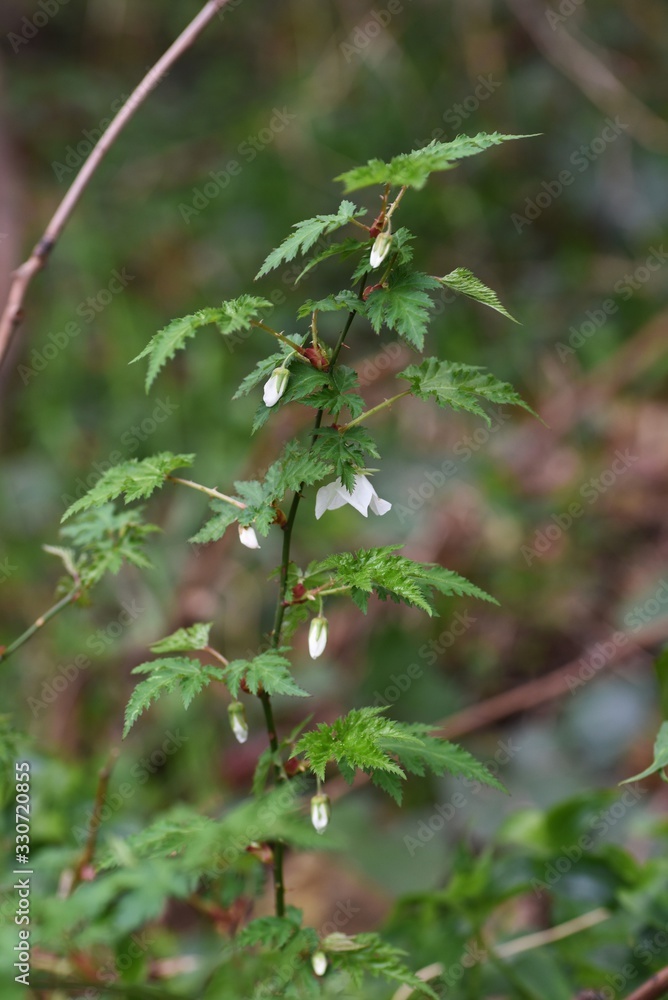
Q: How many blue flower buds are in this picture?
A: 0